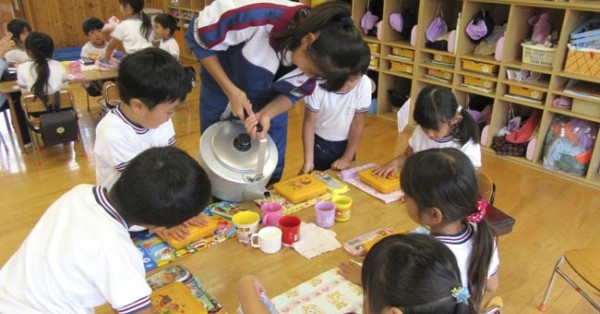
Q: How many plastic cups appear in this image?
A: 6